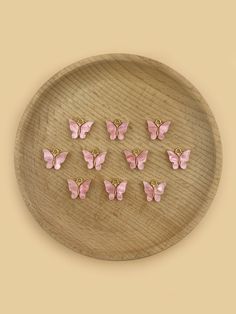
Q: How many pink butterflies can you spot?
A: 10